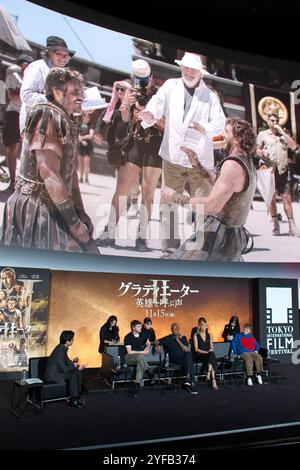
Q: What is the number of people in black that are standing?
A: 3